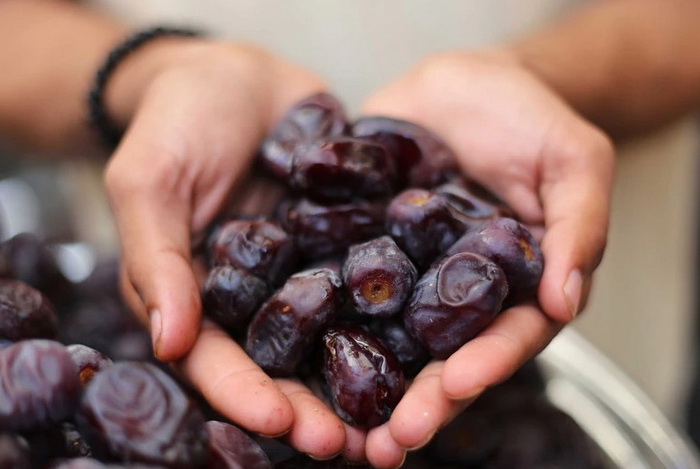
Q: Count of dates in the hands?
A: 14